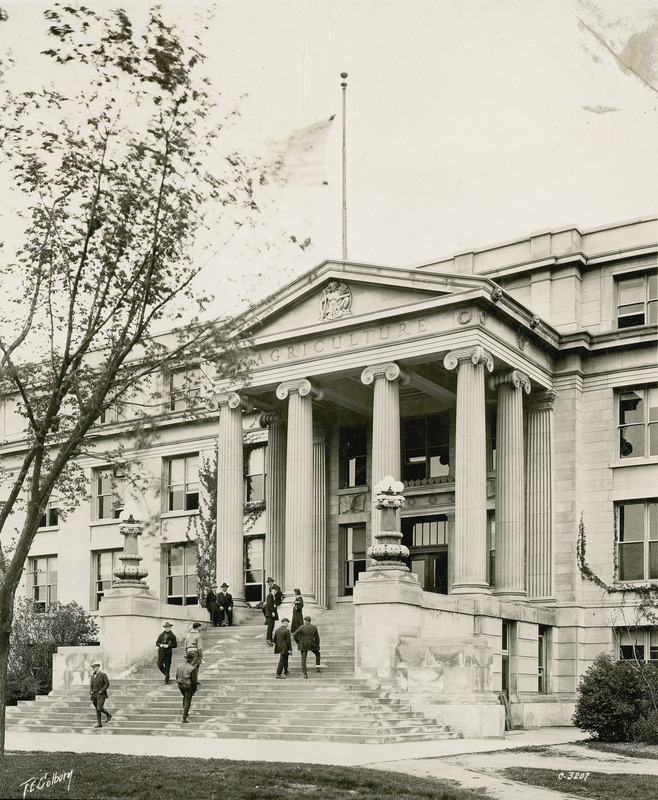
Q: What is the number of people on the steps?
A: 11